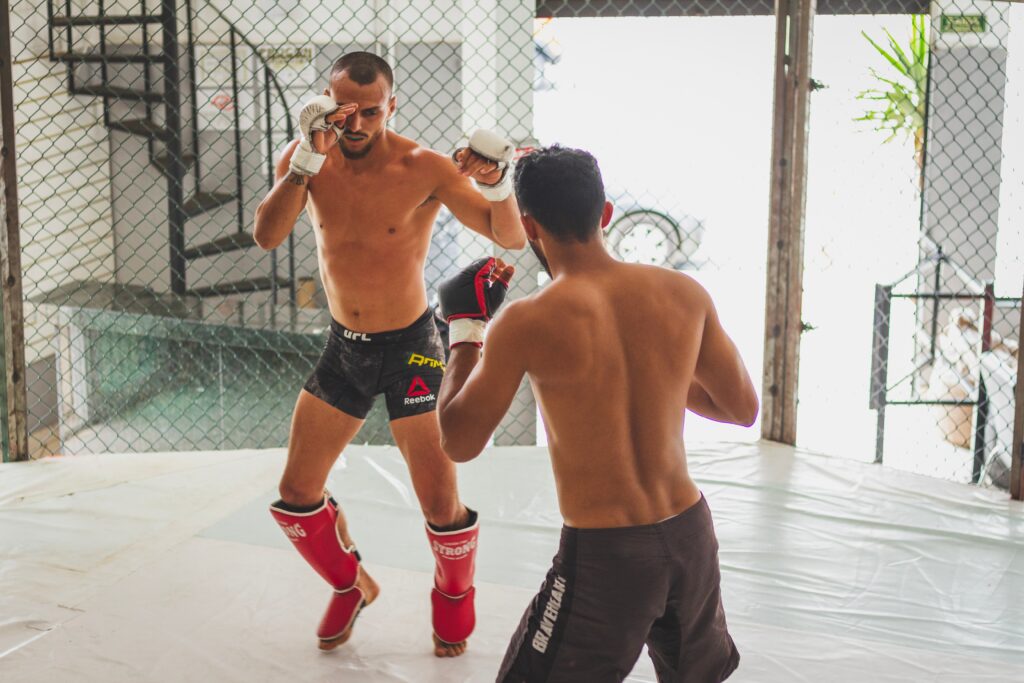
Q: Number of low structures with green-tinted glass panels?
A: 1